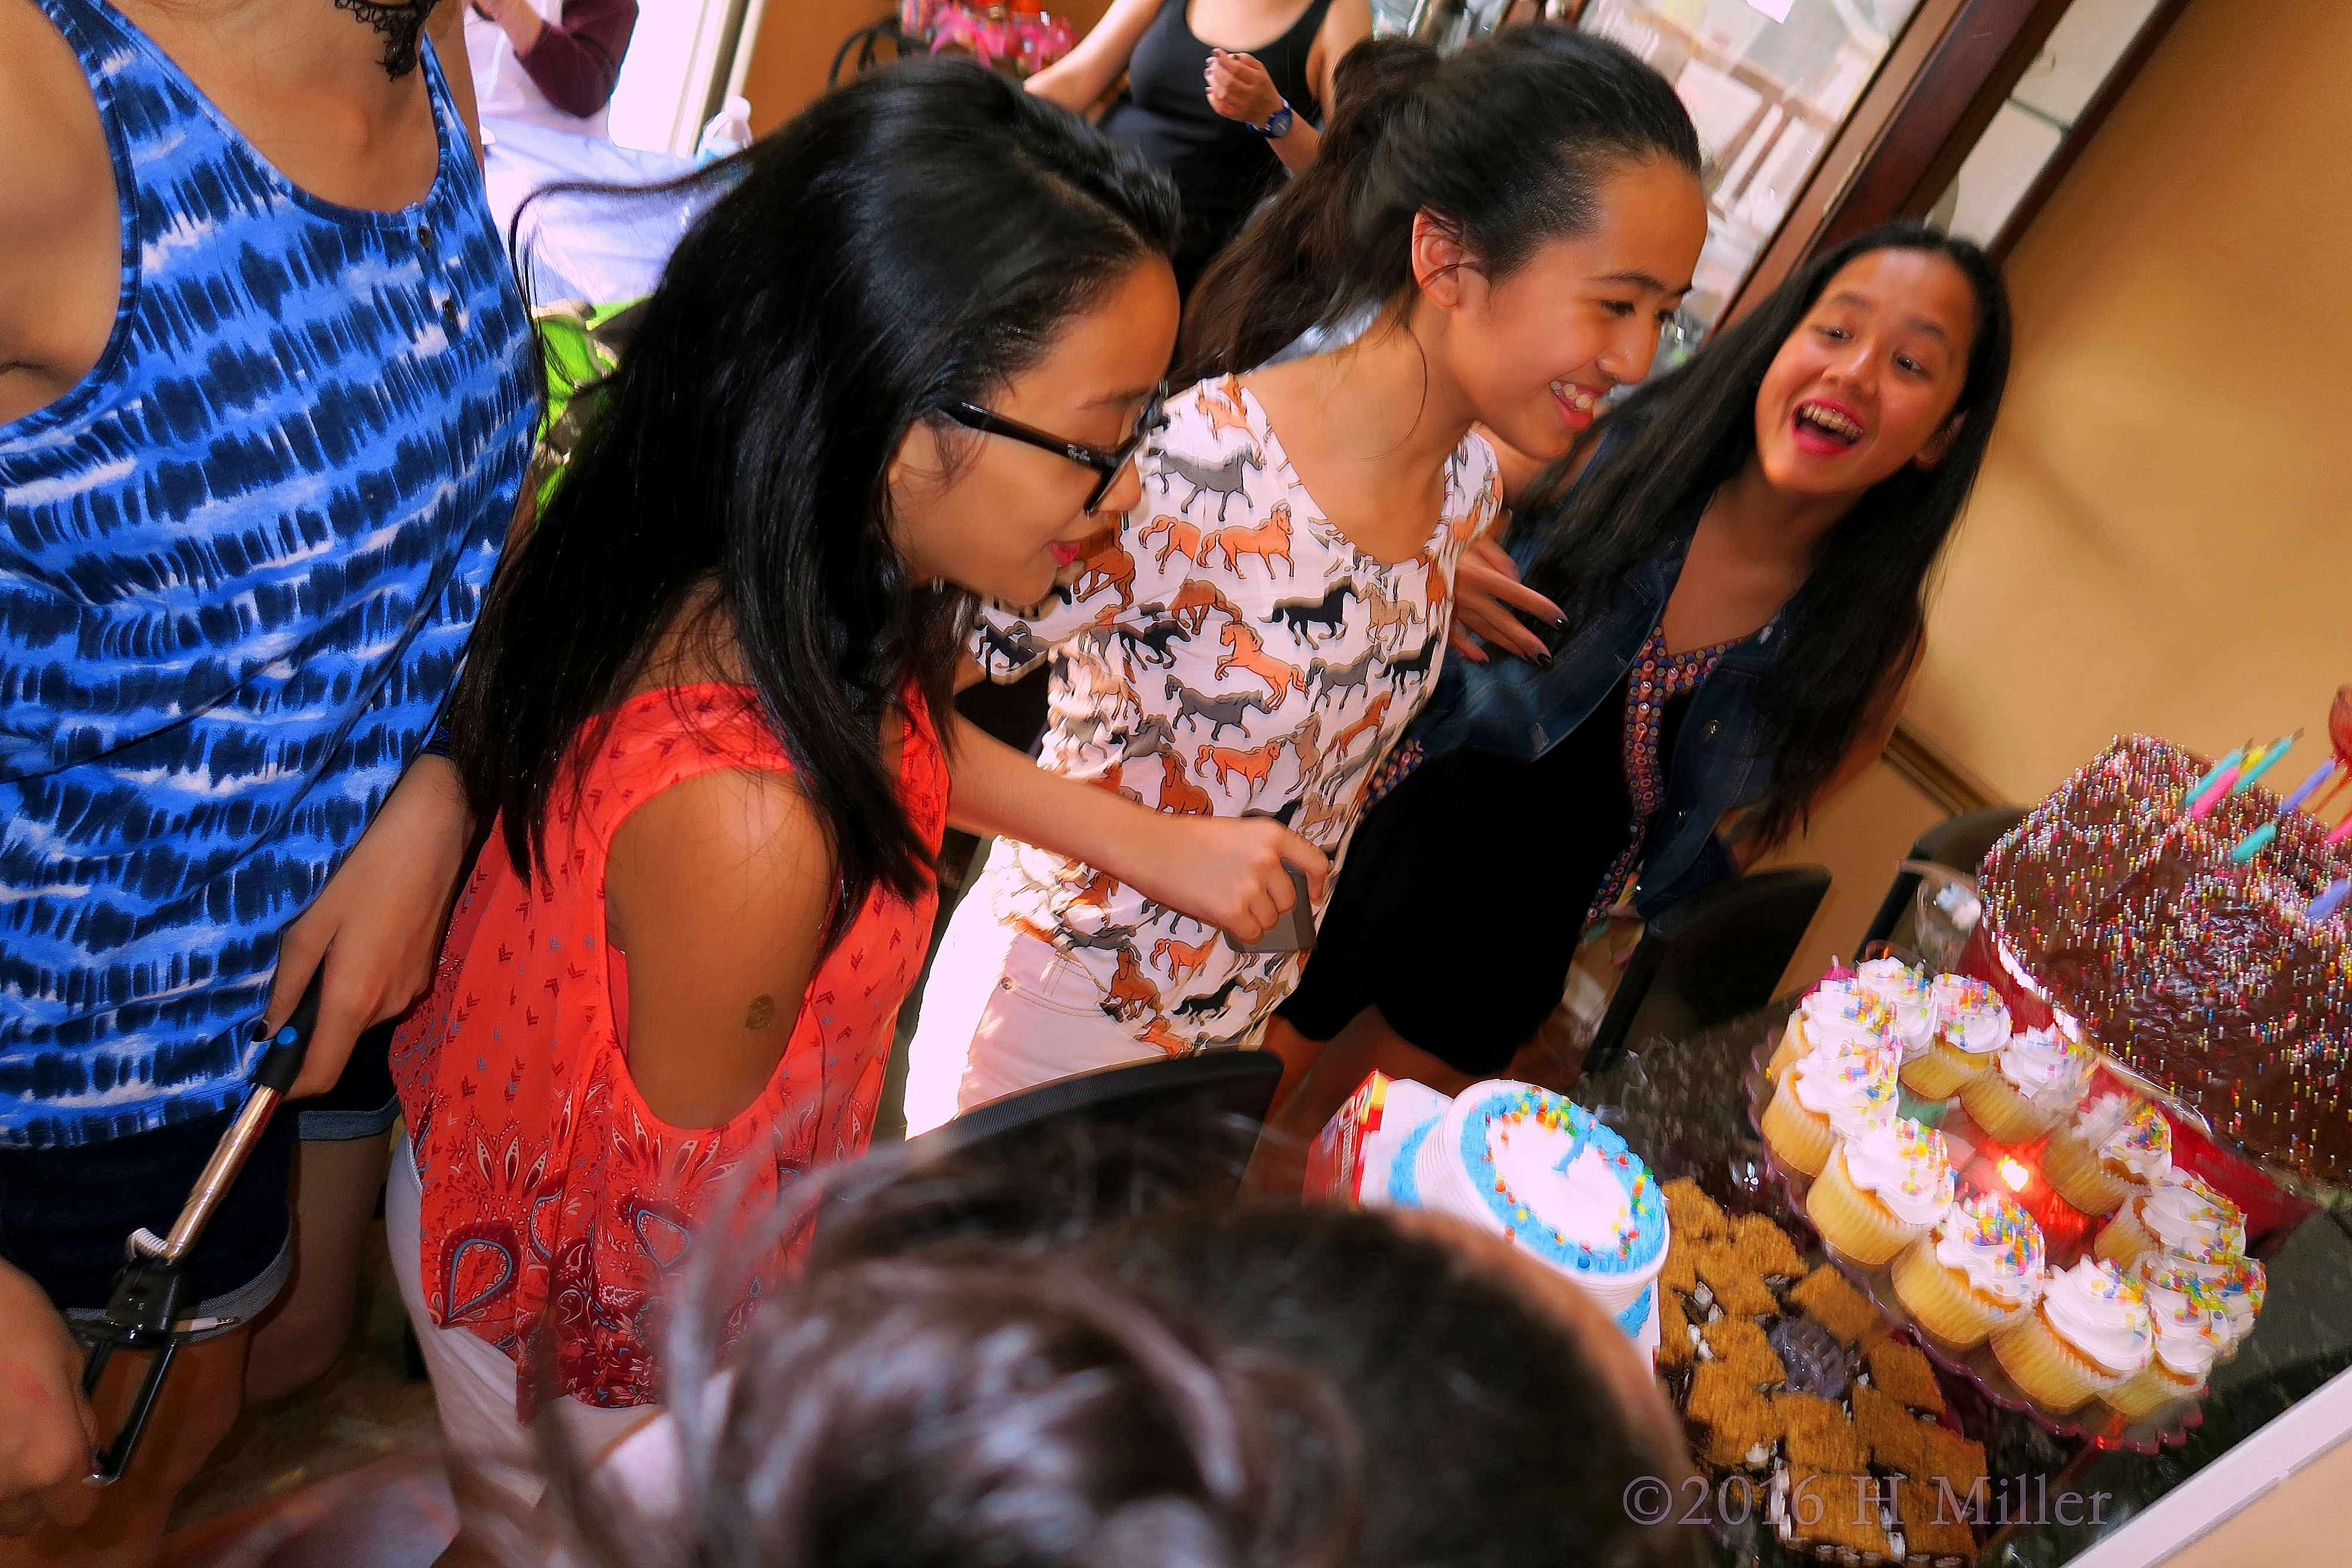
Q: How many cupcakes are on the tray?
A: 12